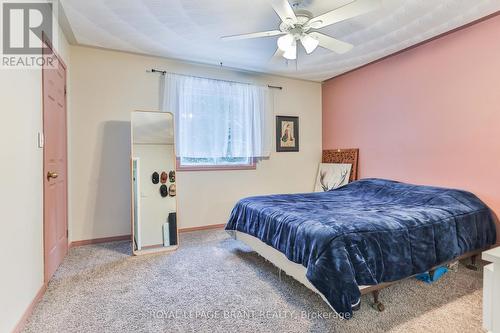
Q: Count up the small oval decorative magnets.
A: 5